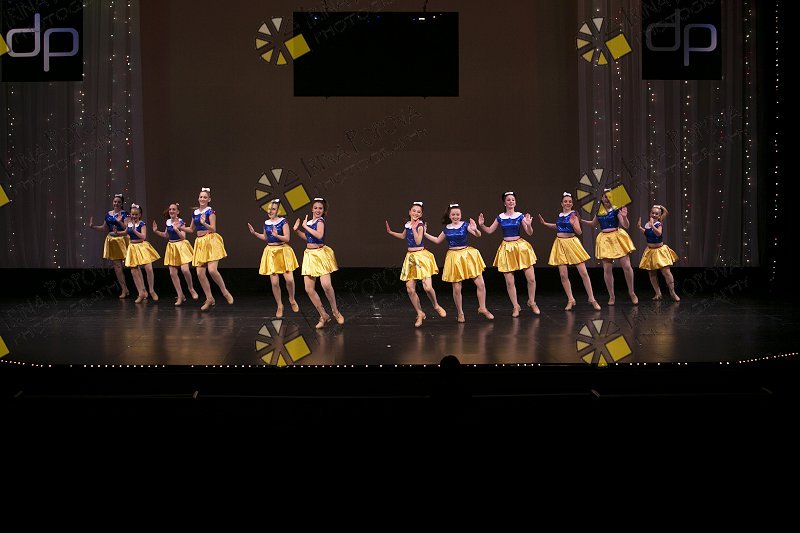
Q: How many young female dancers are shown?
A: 12